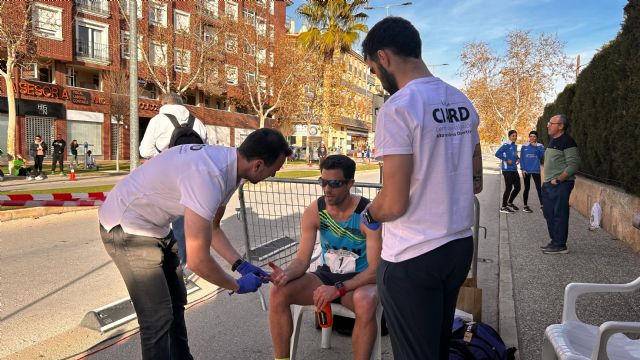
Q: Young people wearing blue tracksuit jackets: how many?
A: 2